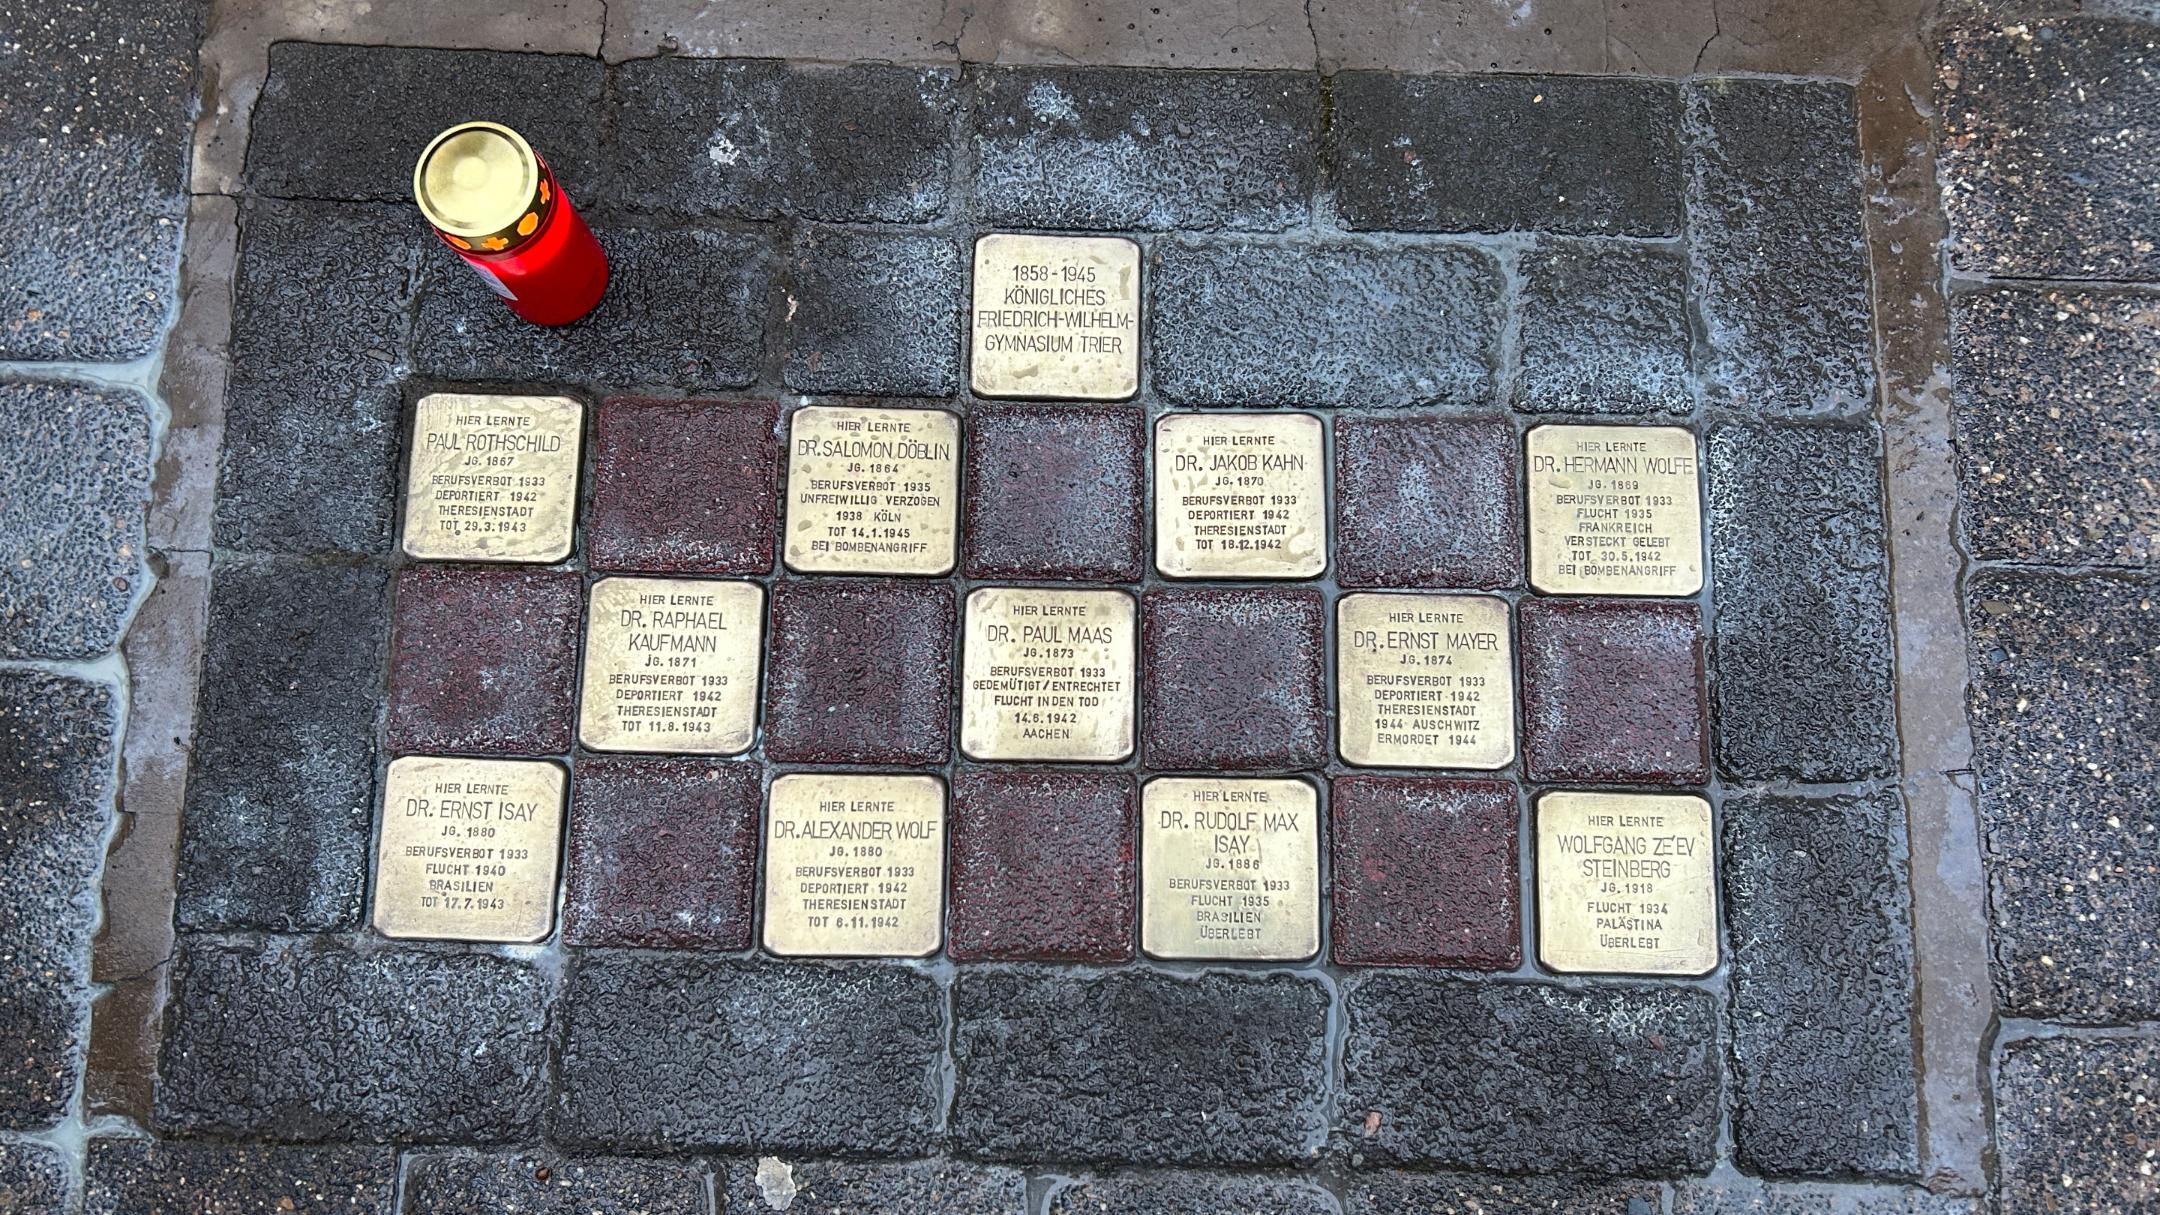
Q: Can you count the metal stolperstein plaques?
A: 12